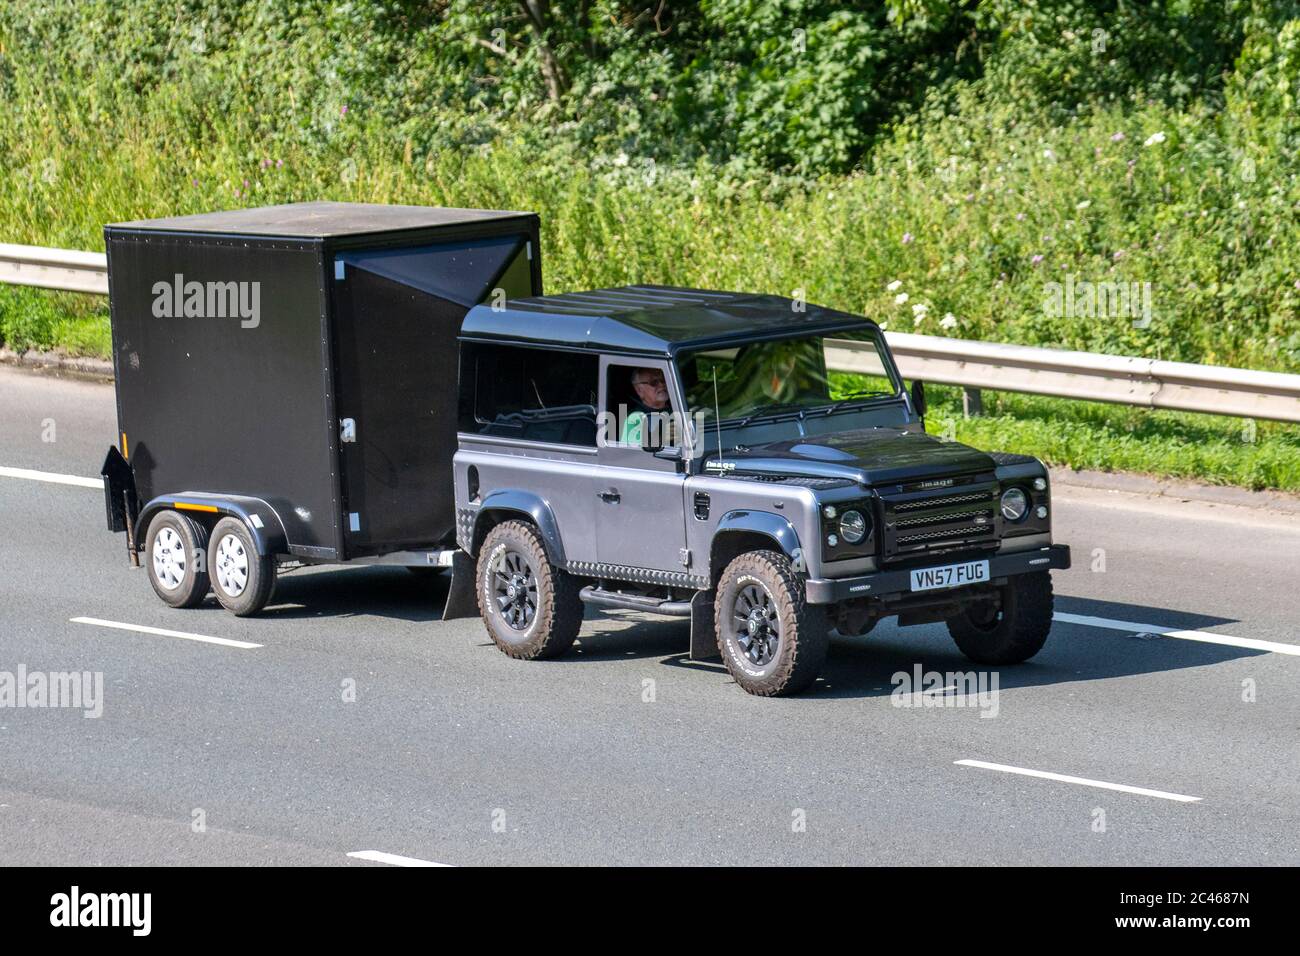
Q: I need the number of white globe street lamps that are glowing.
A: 0